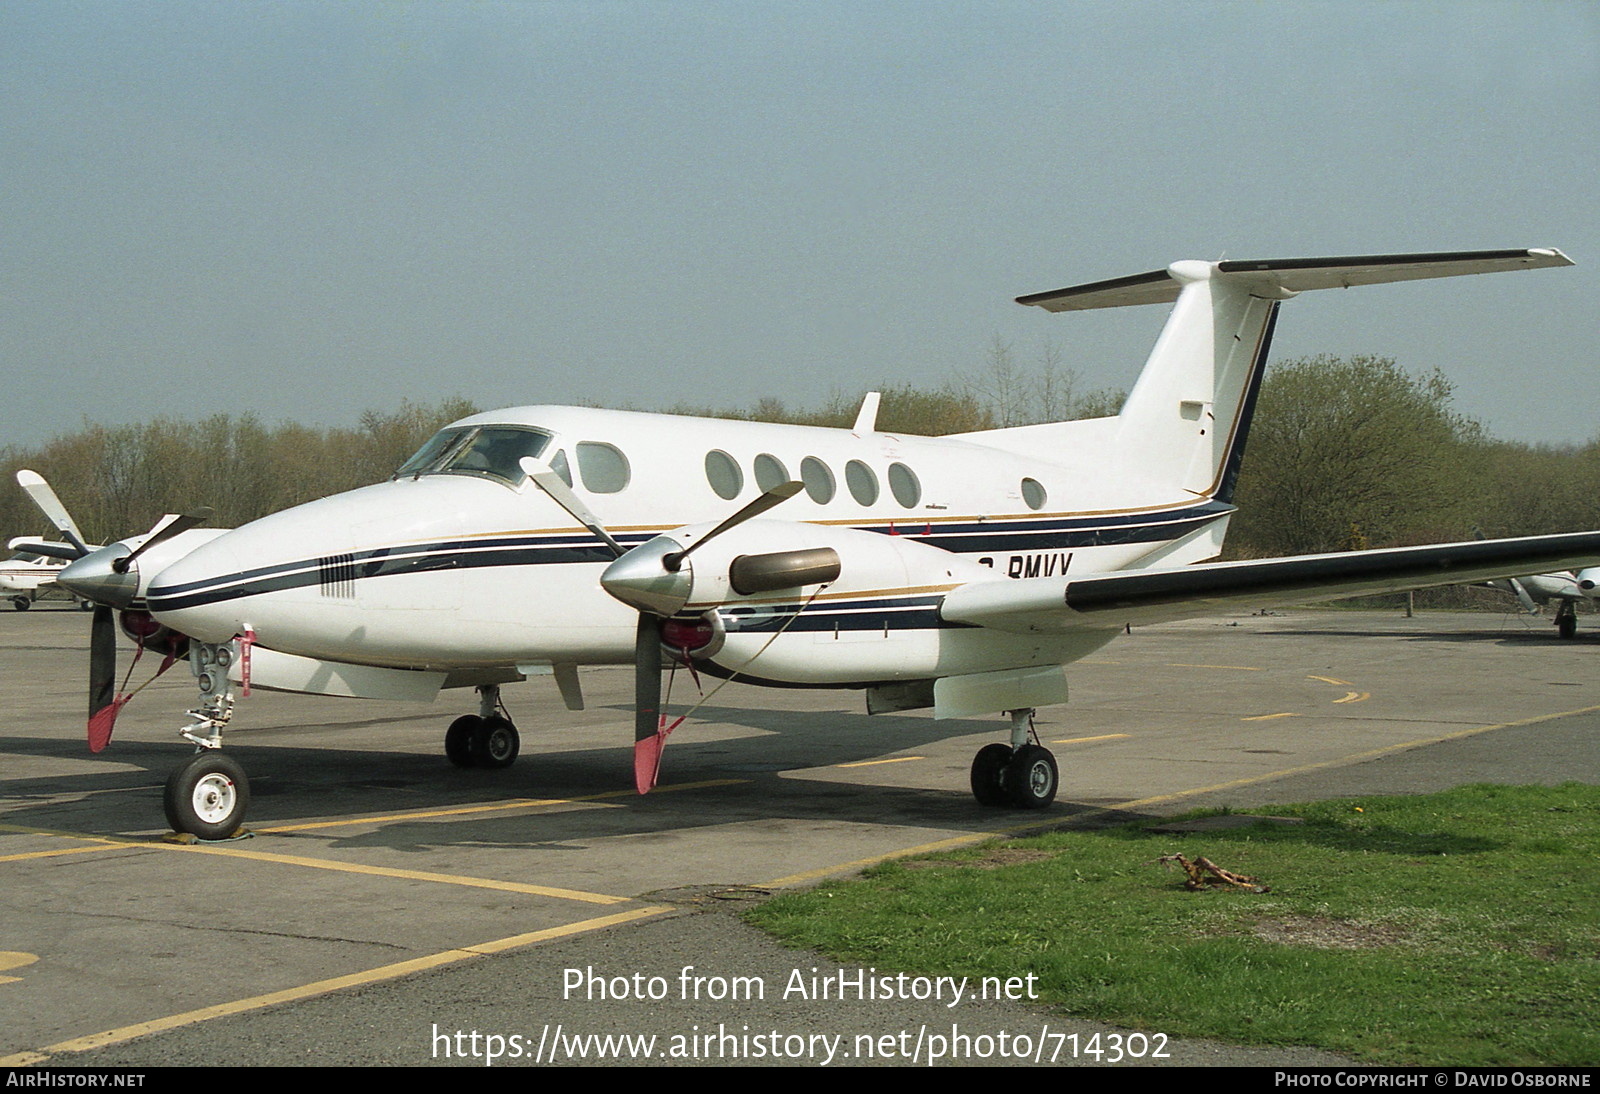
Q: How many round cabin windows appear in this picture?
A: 6